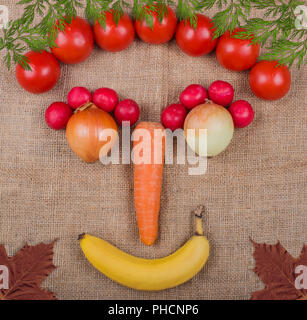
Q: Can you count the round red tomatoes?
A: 7